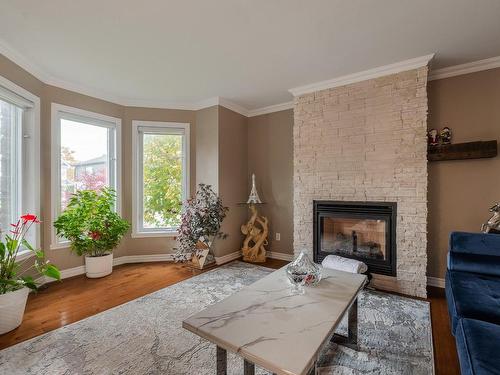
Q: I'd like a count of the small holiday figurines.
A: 2